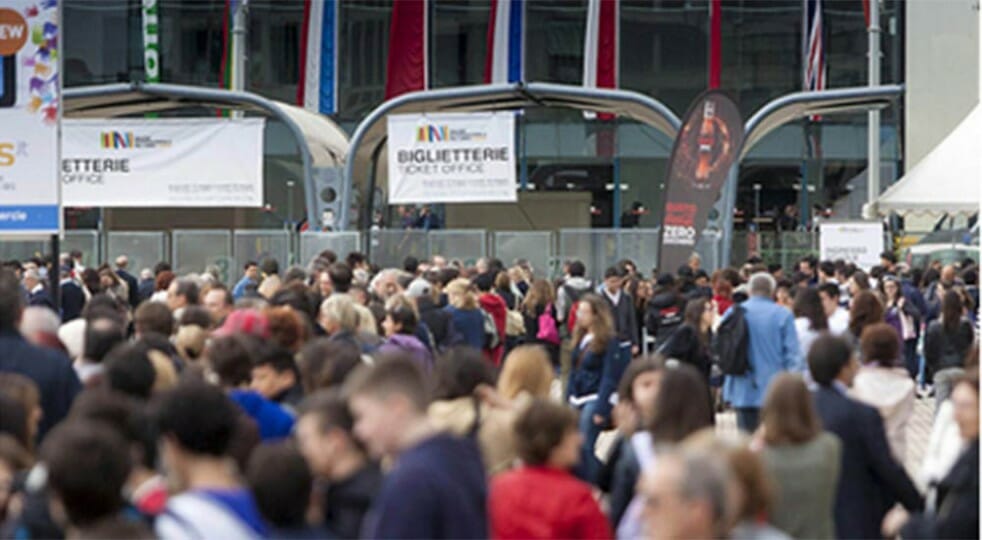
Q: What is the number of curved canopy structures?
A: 3